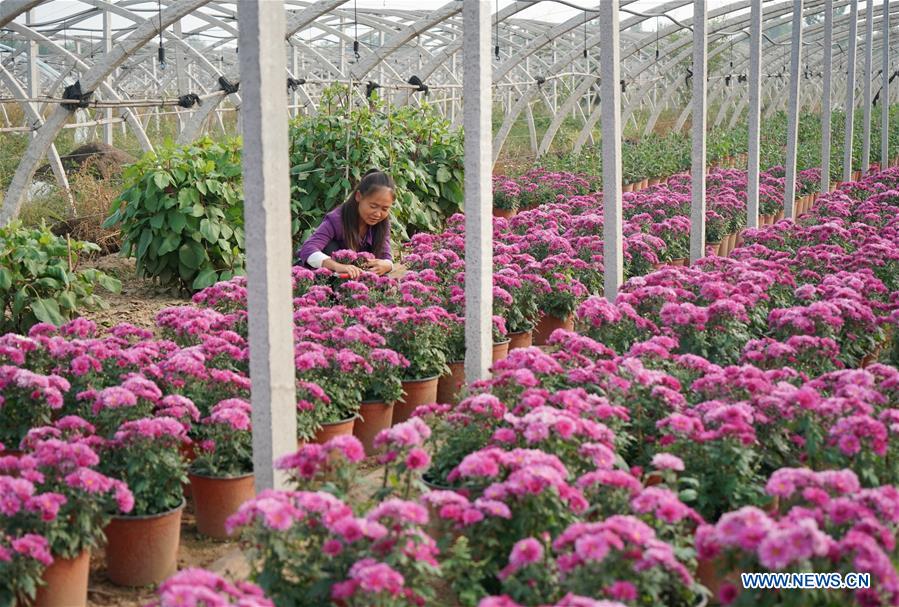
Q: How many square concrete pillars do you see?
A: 10